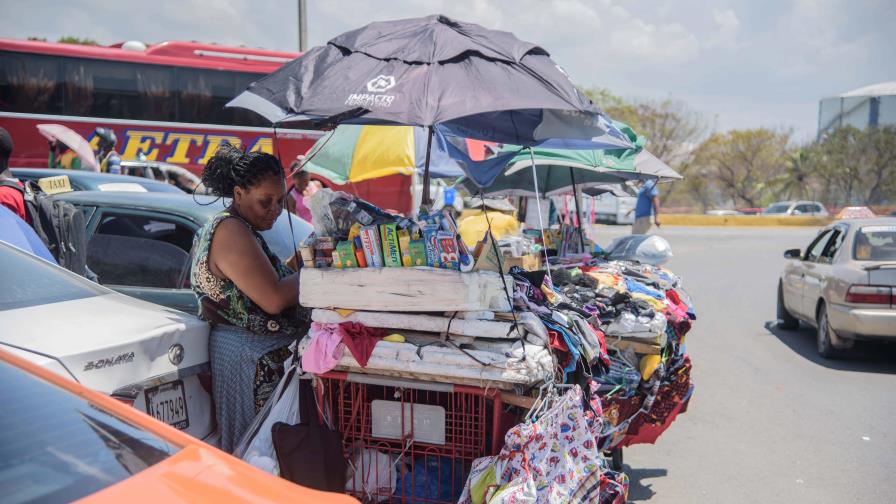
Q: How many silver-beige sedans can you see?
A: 1